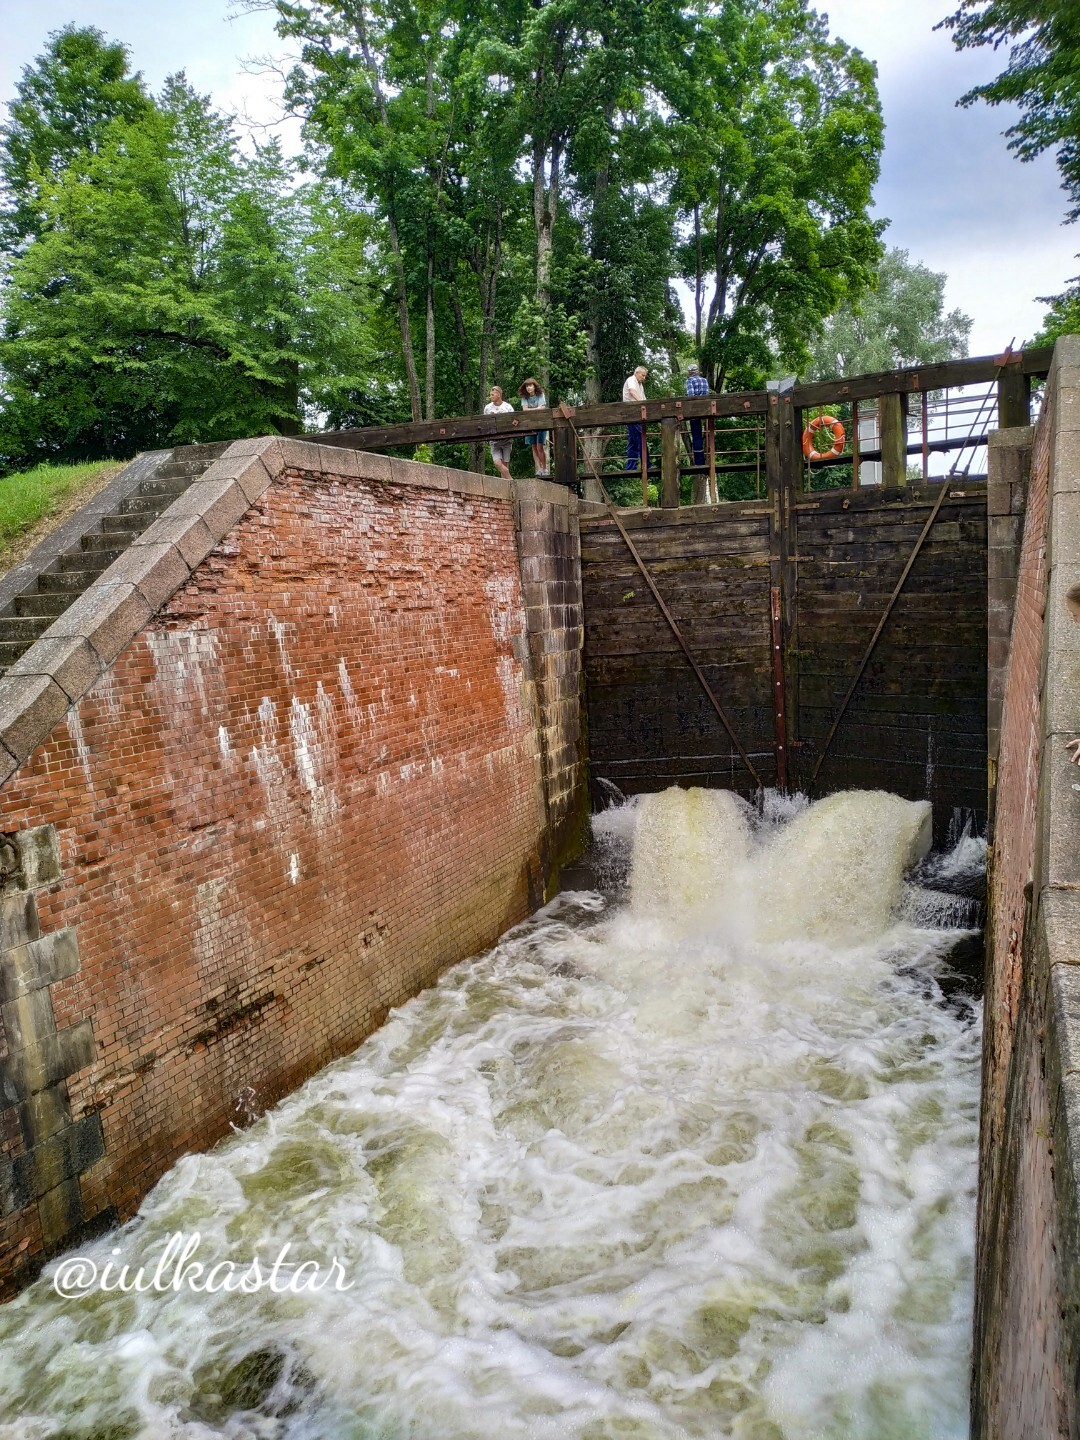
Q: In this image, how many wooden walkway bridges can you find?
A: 1